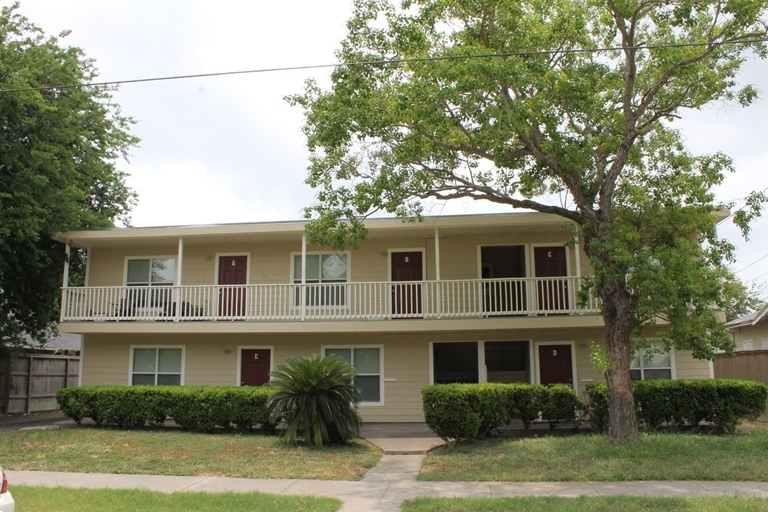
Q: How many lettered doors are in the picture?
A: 5